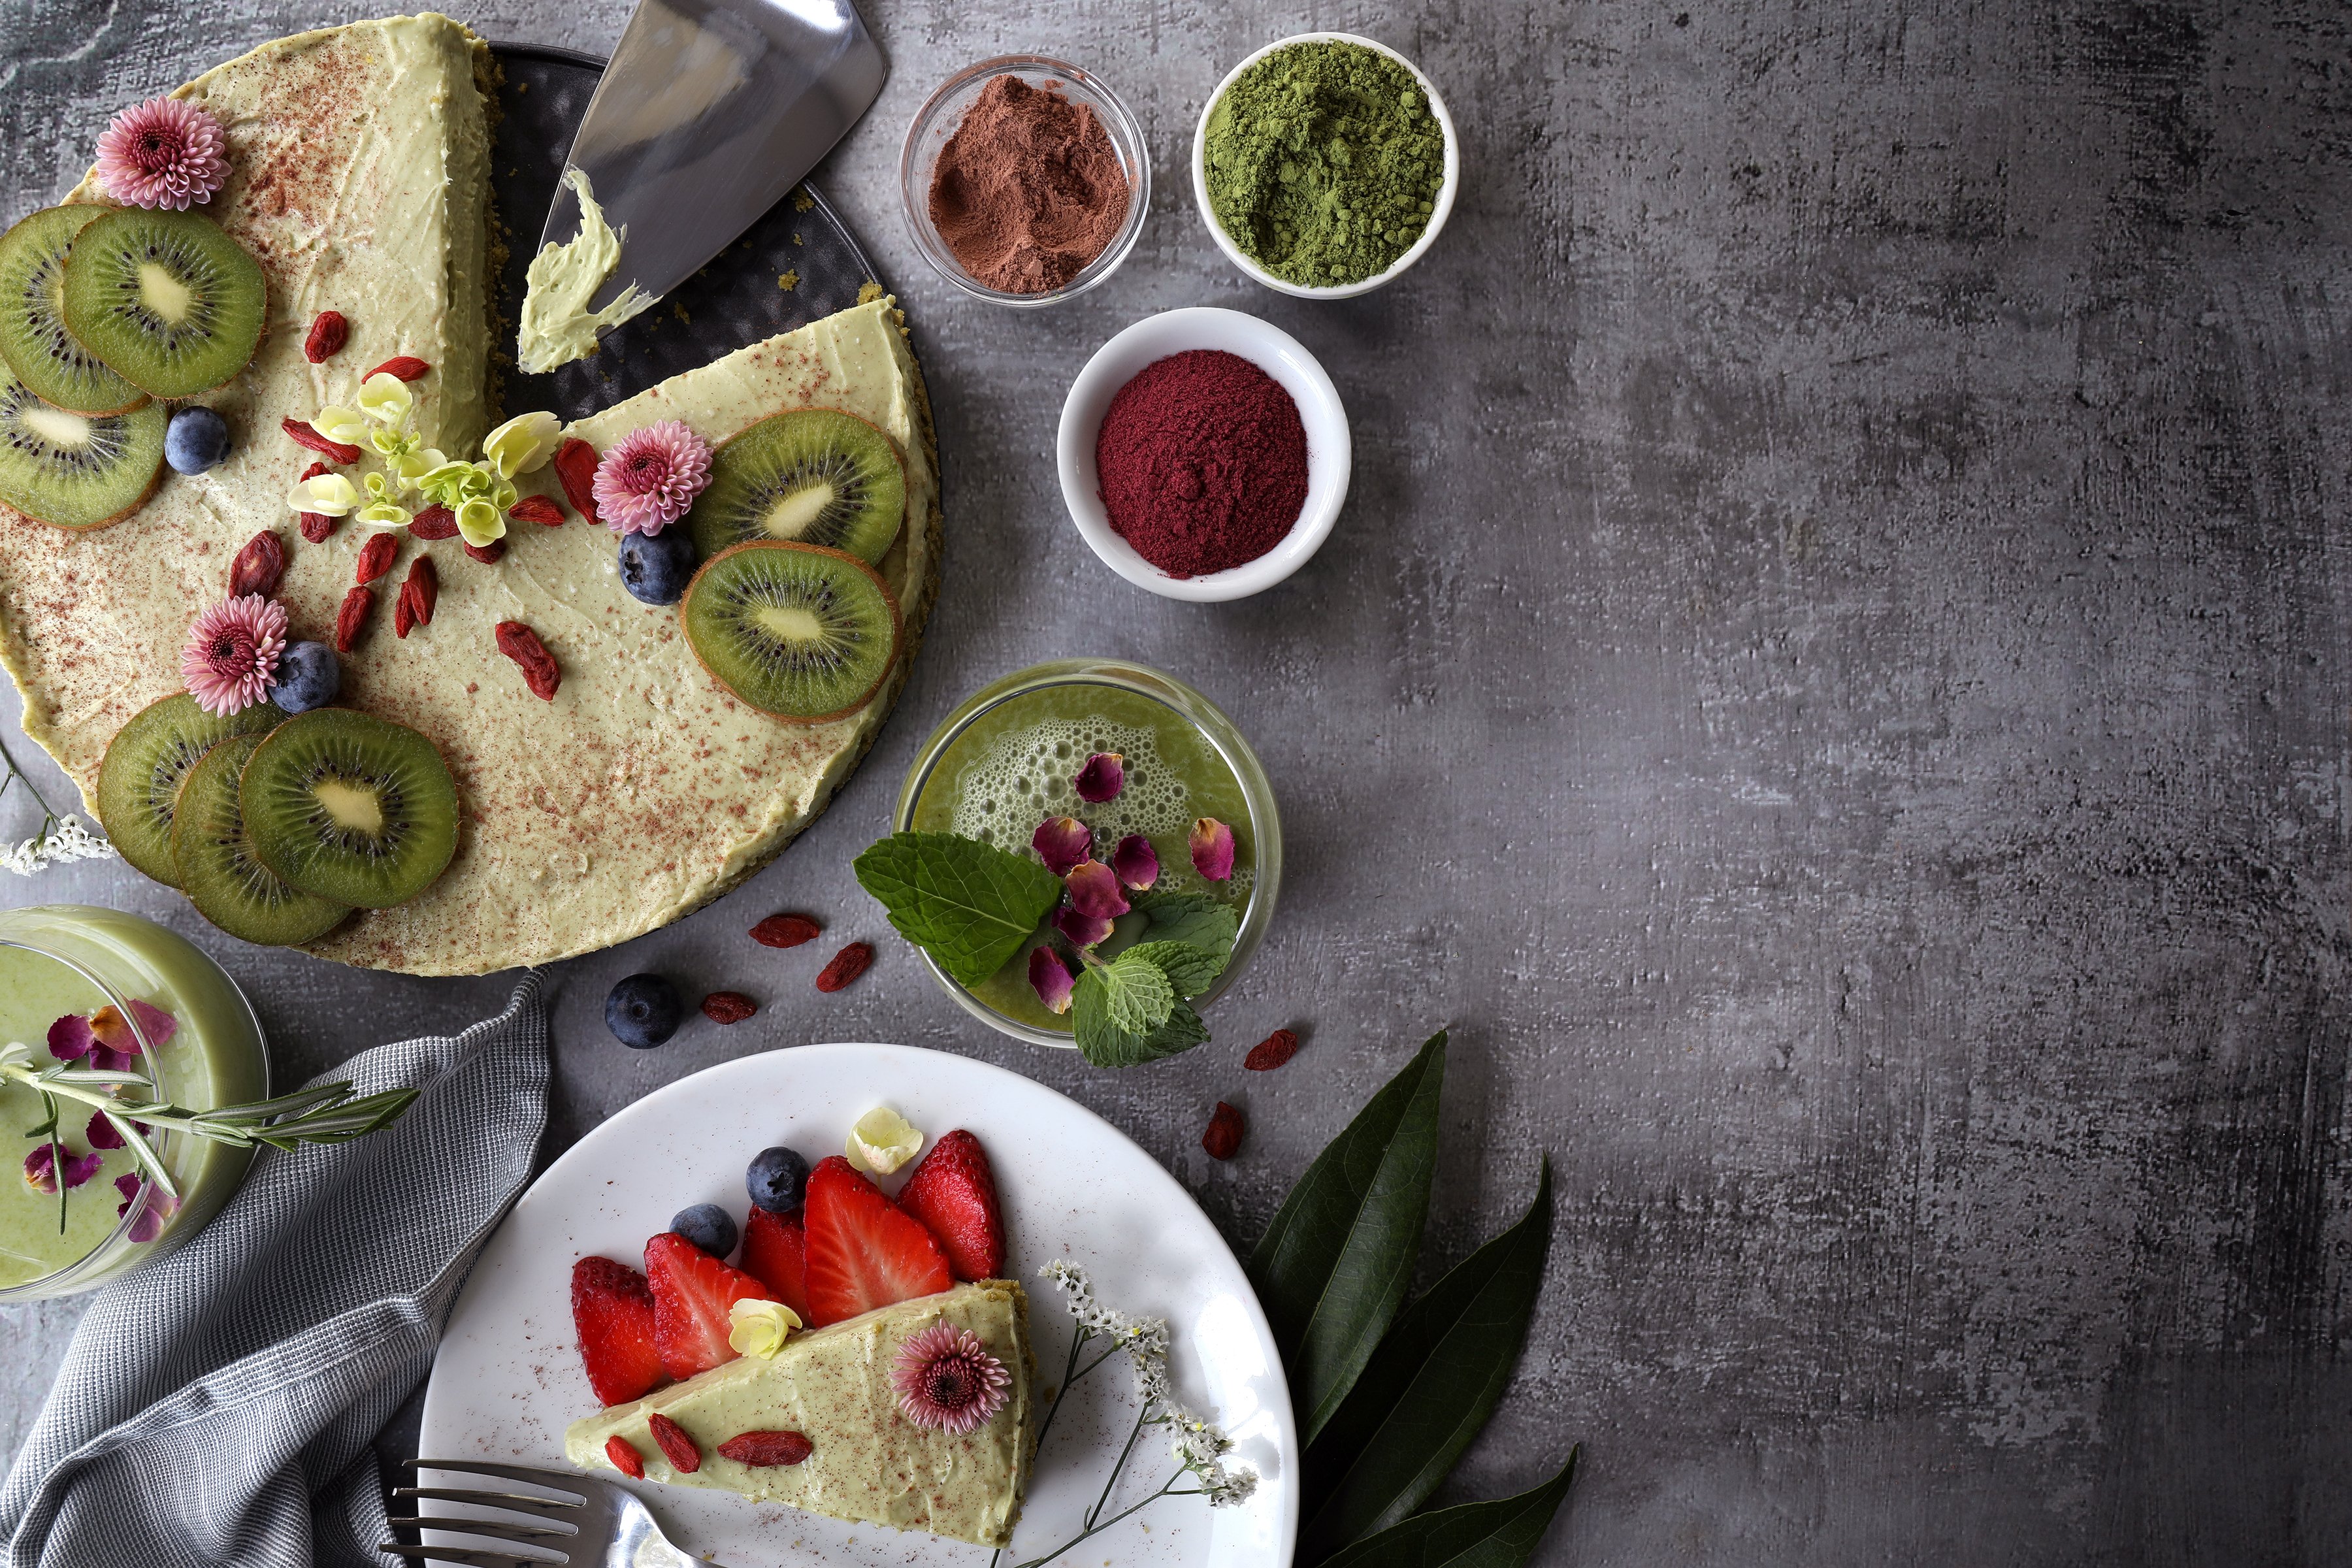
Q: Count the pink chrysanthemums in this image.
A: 4